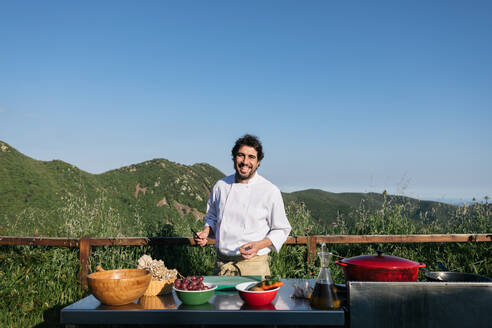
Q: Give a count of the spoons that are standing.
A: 0